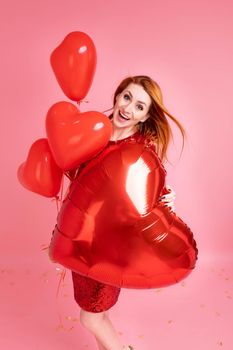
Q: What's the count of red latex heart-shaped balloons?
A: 3